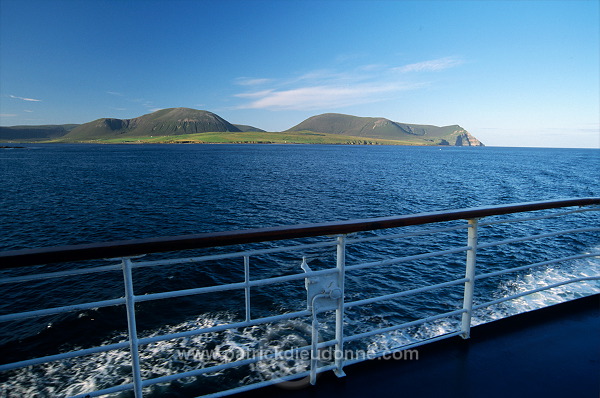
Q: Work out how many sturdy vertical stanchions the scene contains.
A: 3